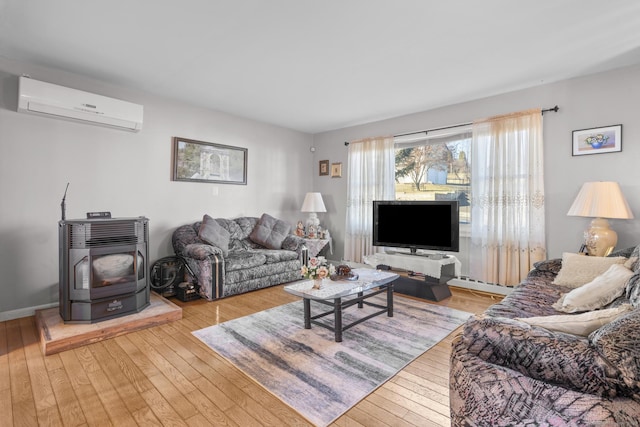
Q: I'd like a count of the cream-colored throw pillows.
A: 3